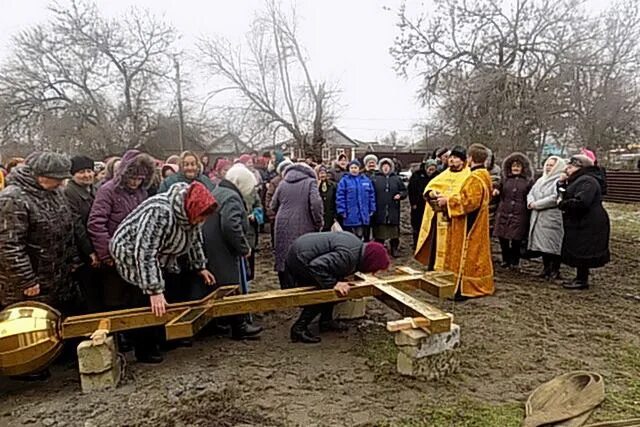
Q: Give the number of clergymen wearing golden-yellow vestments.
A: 2